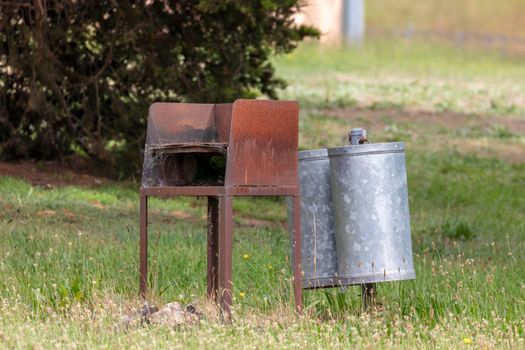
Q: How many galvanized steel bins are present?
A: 2